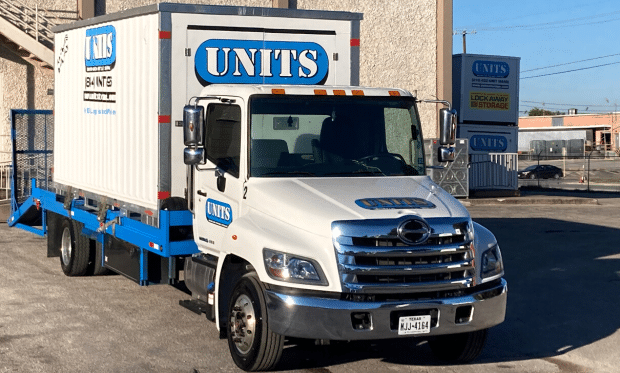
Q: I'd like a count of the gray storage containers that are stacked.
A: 2